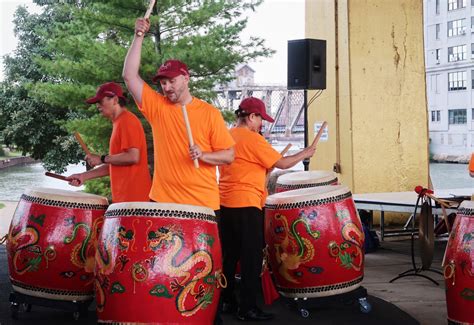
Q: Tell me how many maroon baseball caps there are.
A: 3